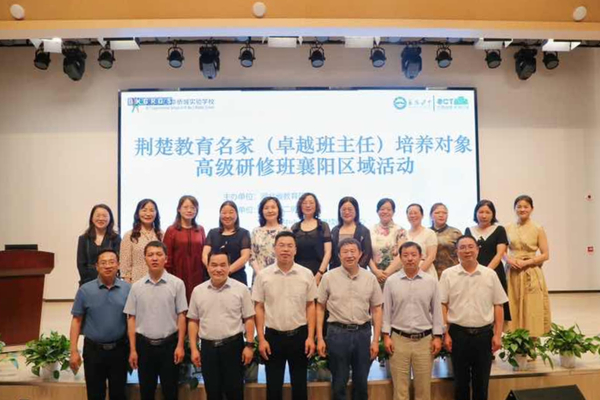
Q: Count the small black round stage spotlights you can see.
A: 9